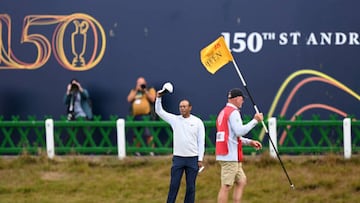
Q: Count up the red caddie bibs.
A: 1